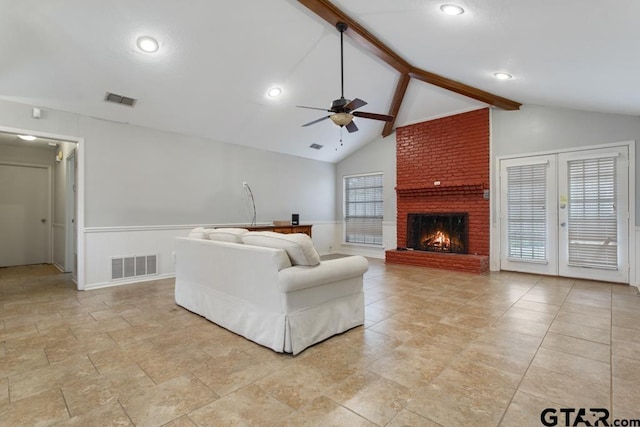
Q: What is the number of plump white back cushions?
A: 3